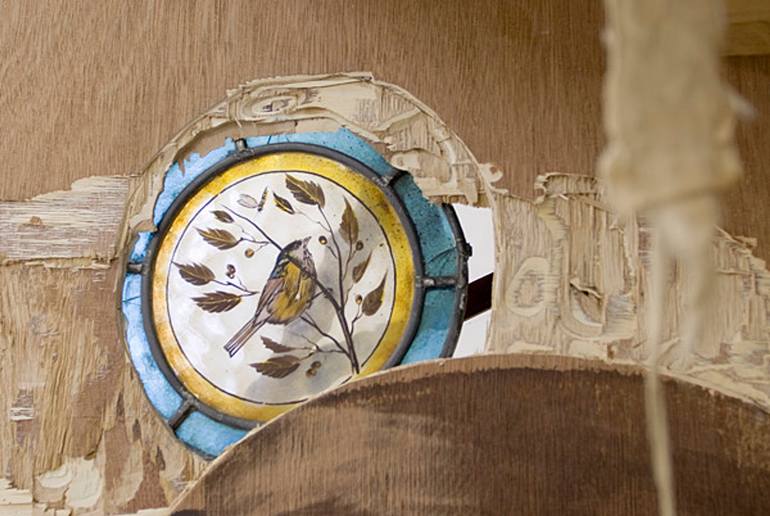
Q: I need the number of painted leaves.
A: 11